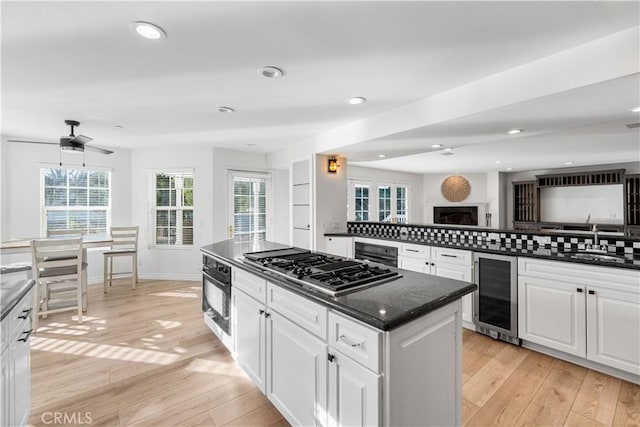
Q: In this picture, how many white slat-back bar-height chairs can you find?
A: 3